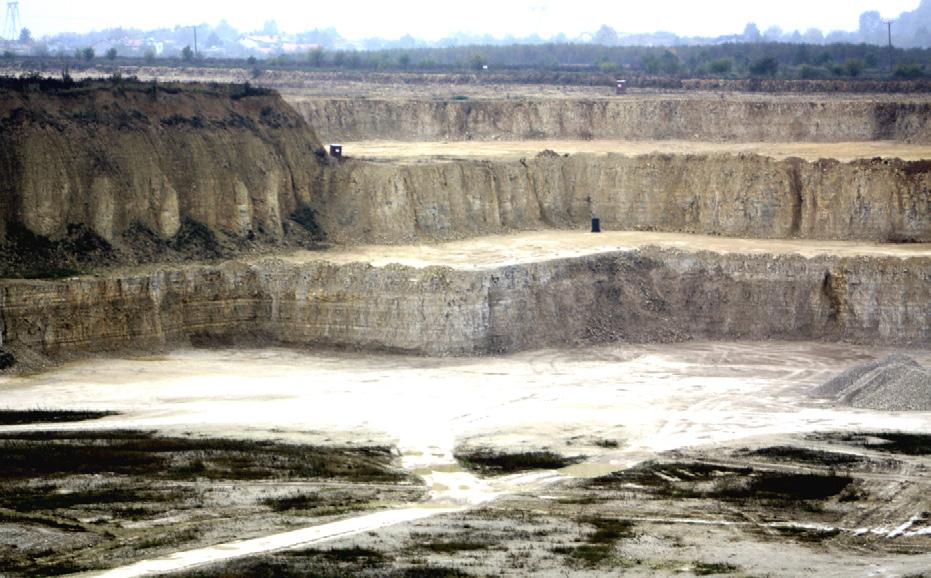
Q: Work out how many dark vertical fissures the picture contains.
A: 2